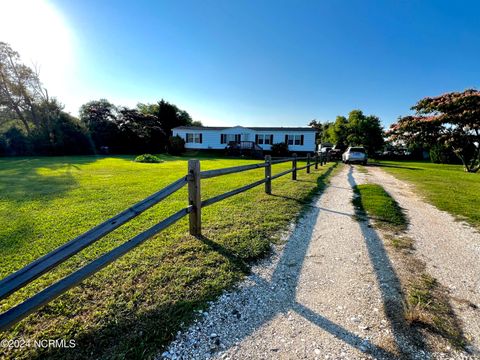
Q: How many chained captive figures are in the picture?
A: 0